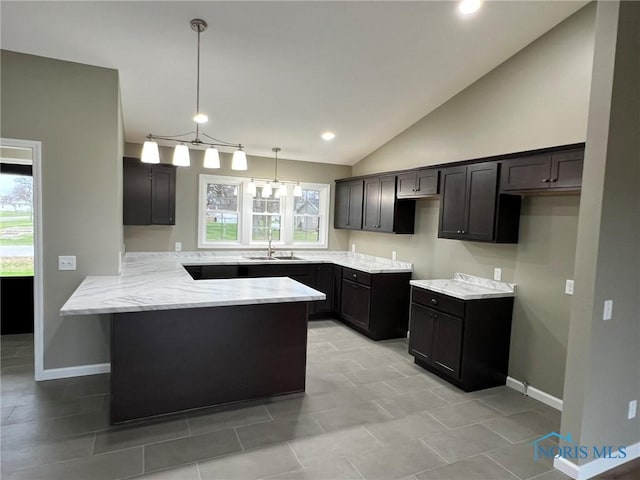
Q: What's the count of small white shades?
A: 8